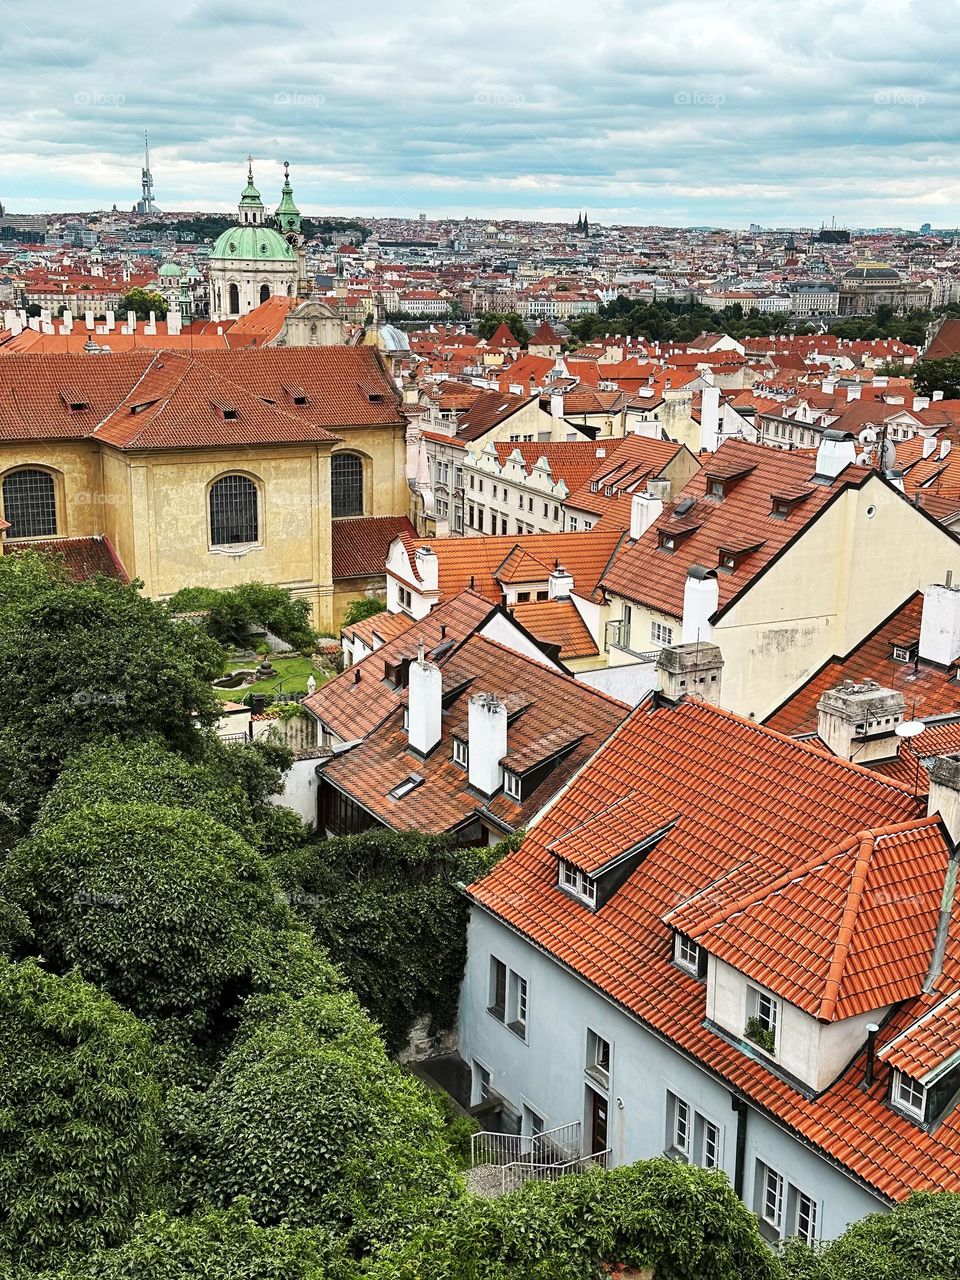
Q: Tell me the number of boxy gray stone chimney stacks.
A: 3